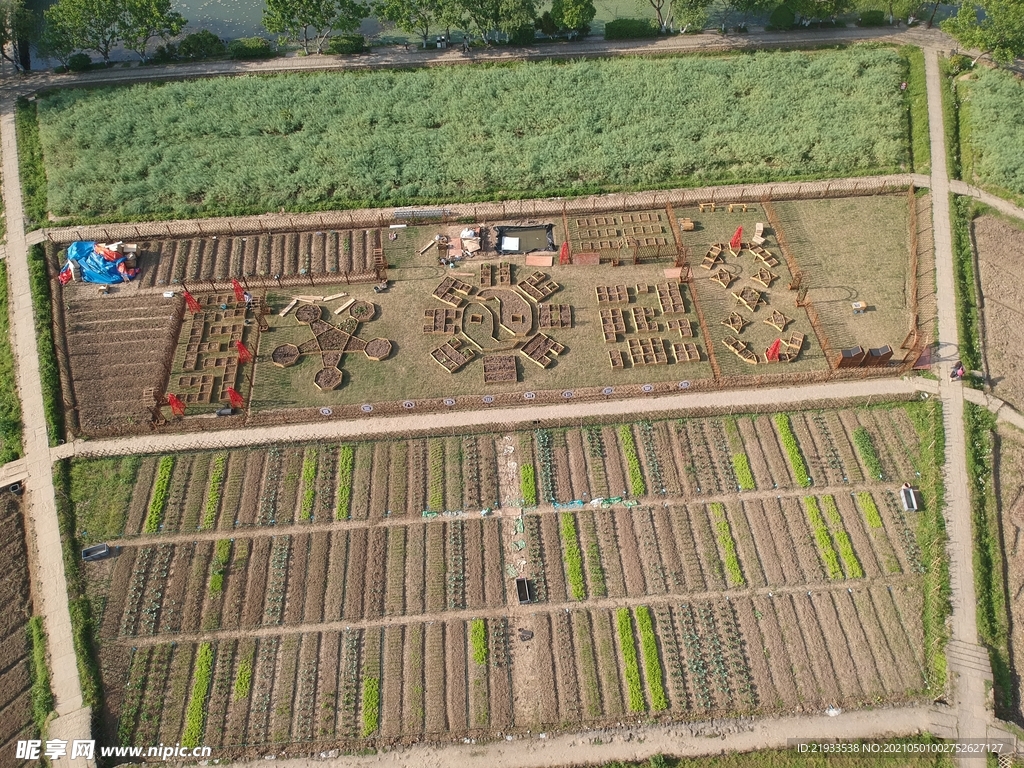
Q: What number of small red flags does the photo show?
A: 8